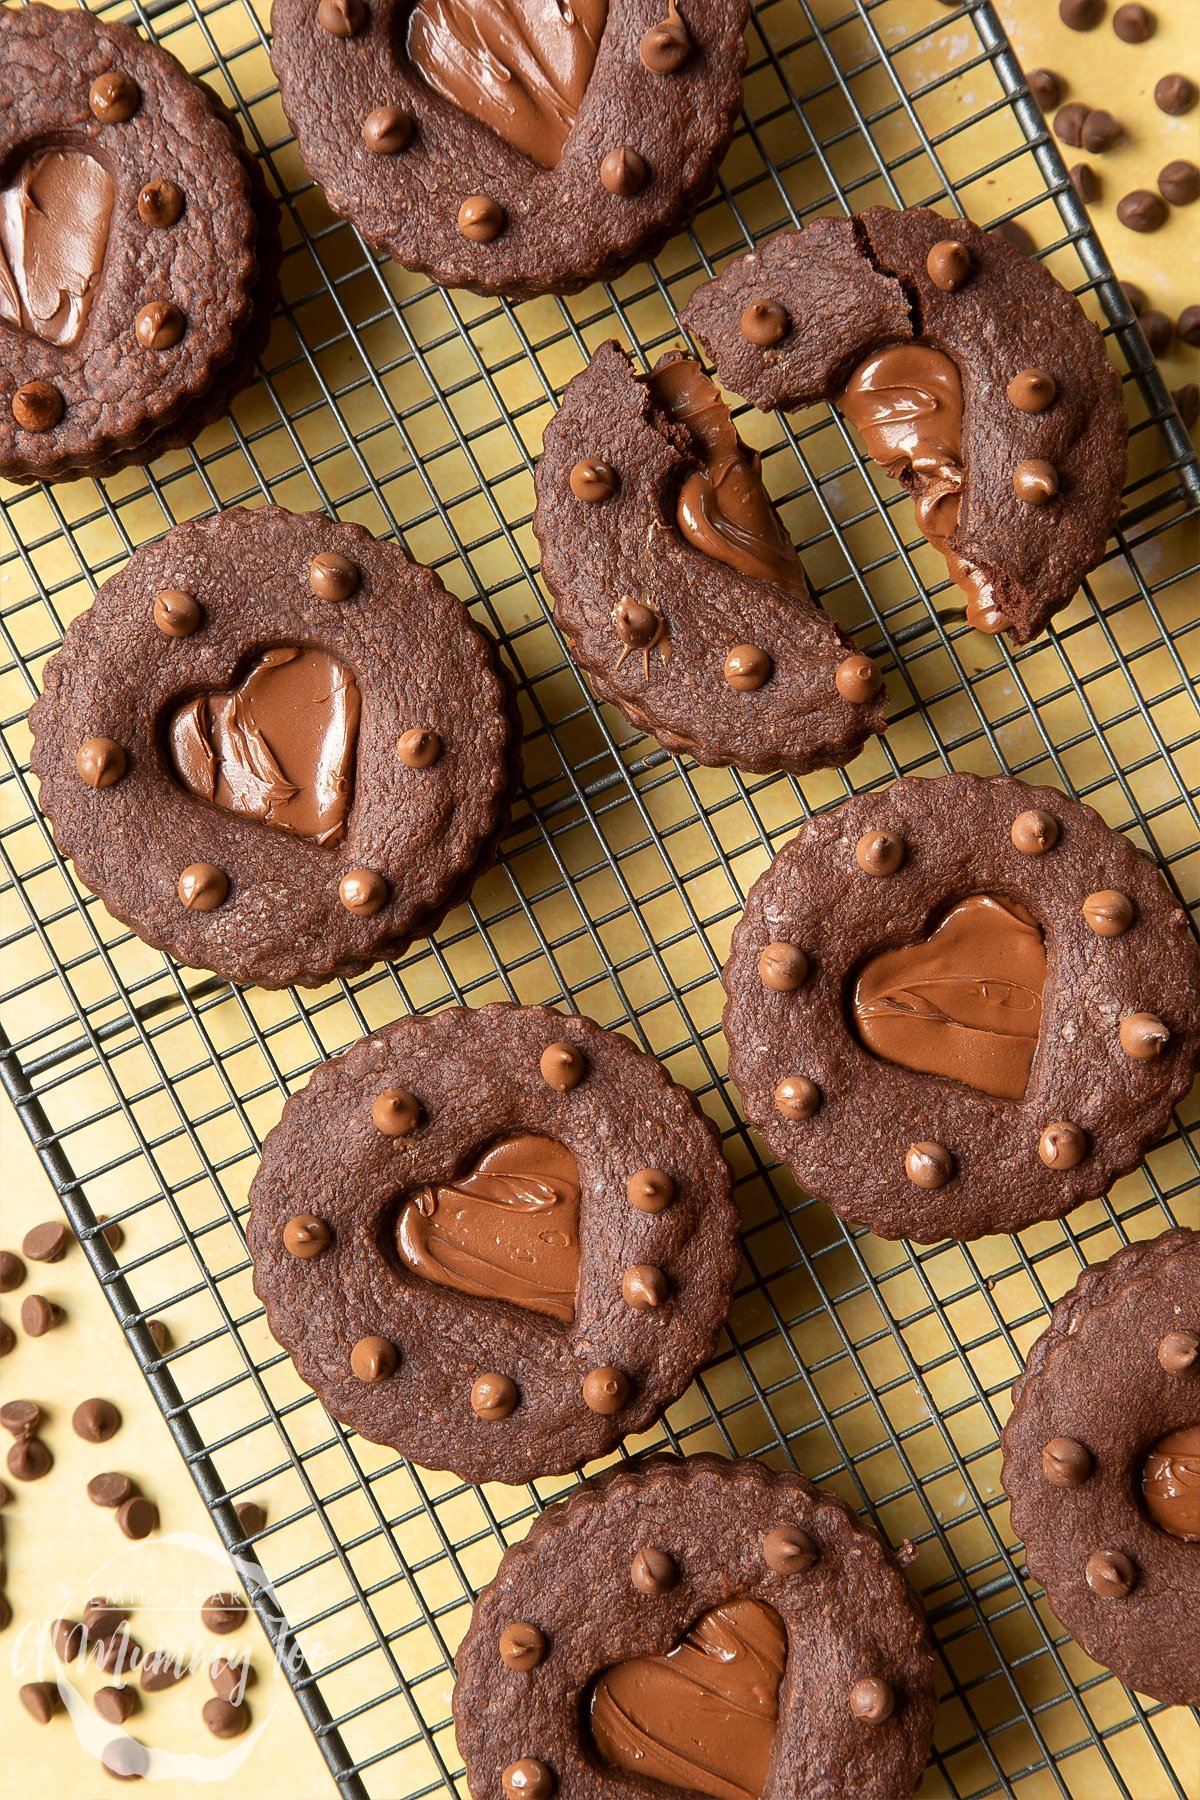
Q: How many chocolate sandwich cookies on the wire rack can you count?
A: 8